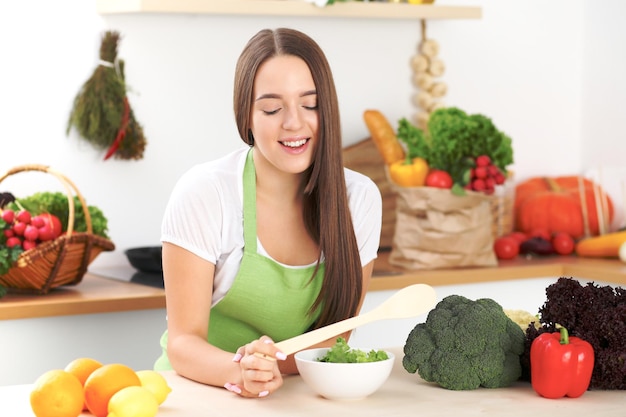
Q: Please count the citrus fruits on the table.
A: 5